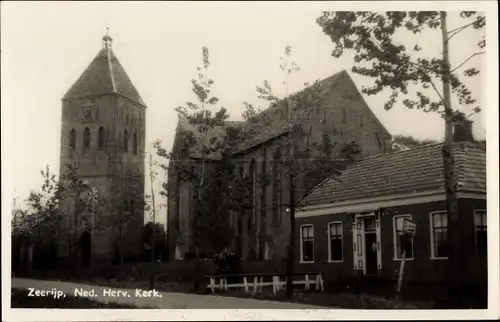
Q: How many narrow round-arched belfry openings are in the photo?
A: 5